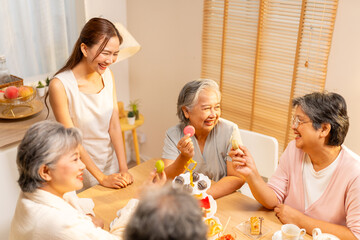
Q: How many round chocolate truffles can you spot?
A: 4